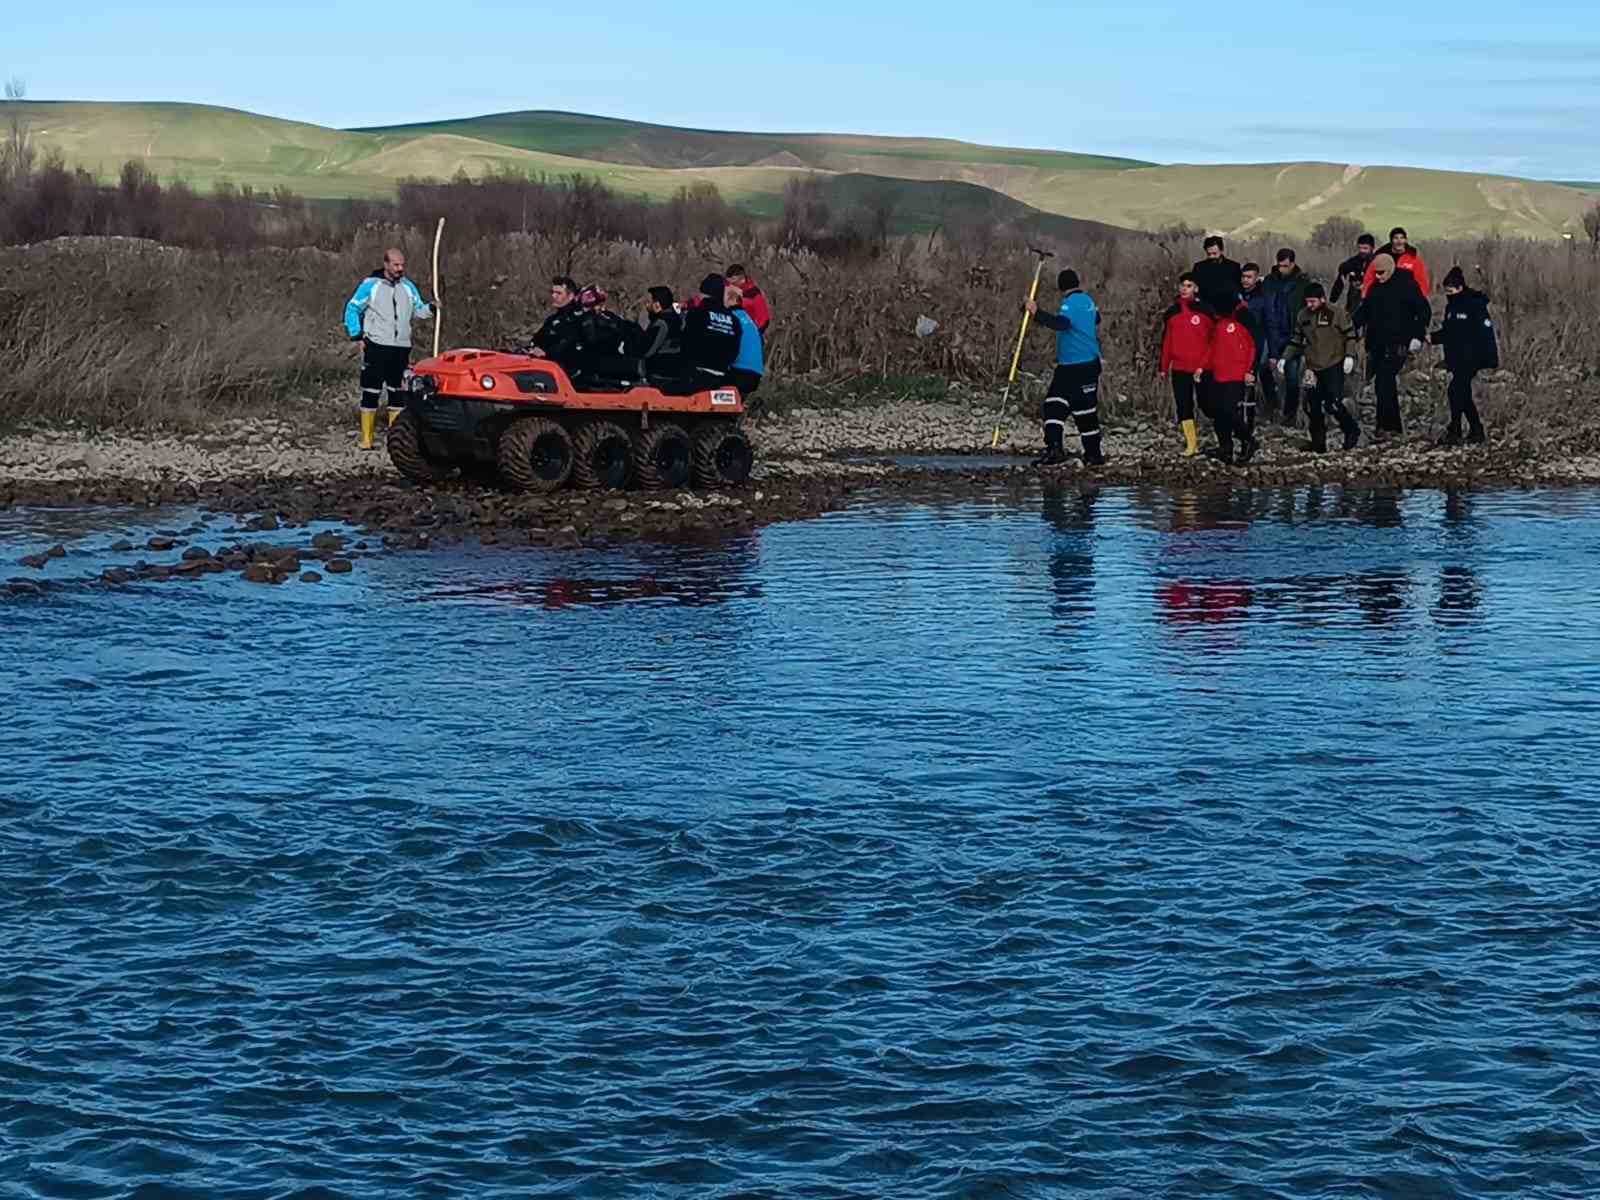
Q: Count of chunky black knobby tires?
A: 5